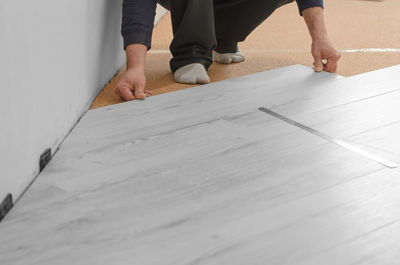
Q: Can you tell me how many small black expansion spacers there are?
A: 2